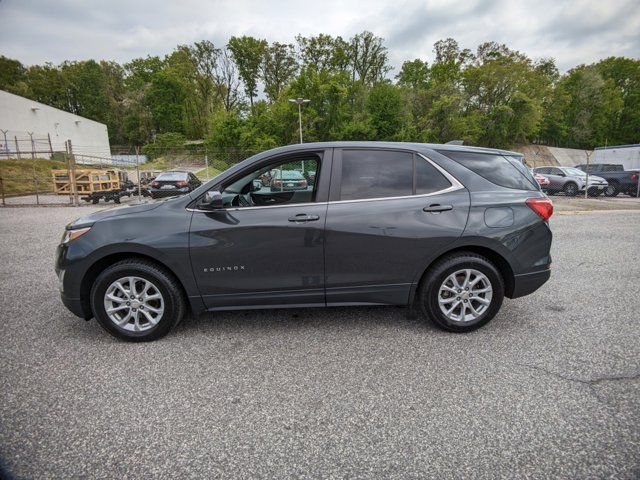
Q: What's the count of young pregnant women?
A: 0